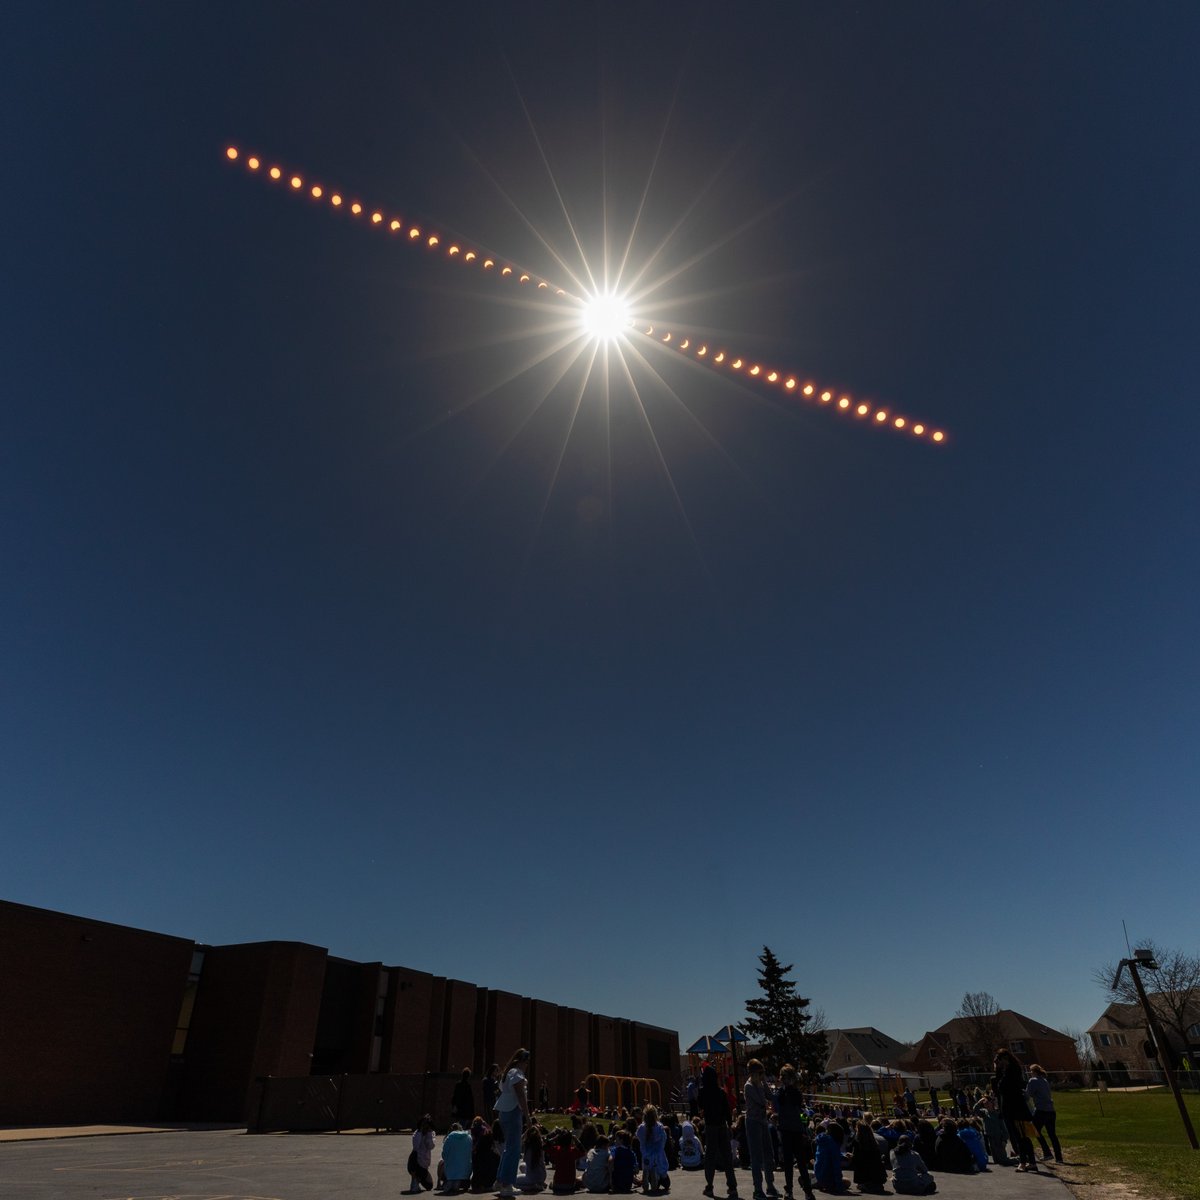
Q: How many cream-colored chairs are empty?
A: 0